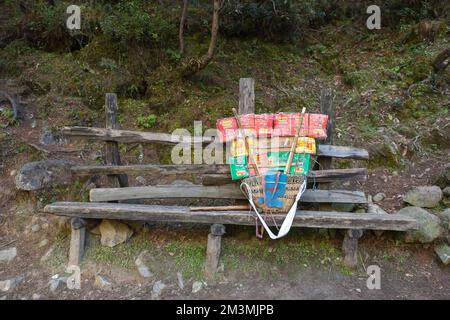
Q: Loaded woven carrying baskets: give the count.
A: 1